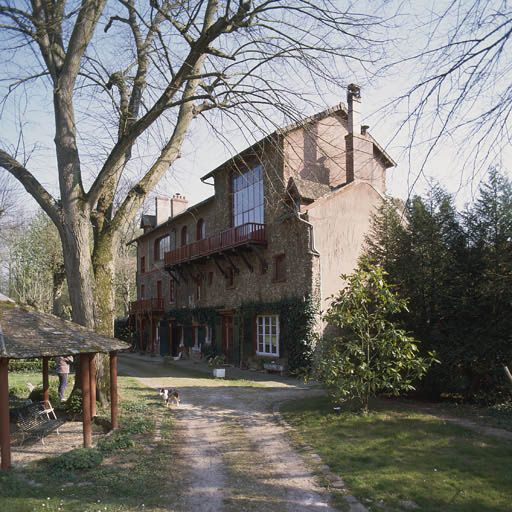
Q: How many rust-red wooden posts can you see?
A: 5